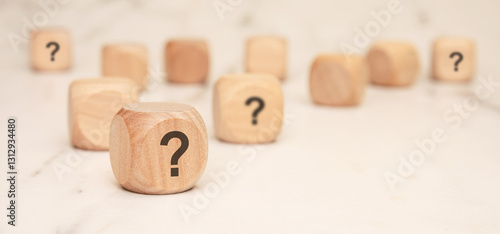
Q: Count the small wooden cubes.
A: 10